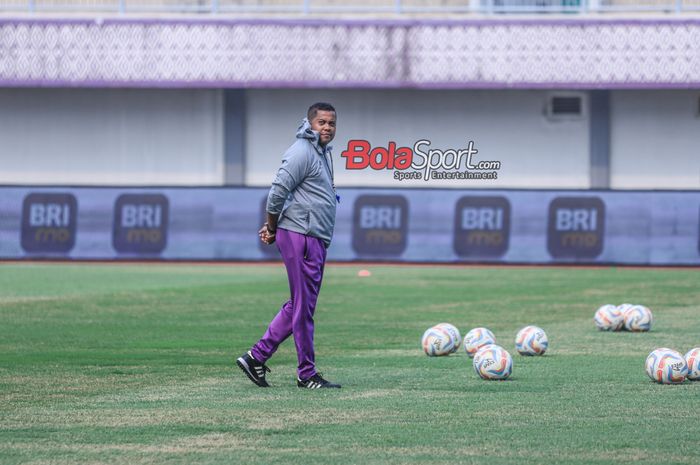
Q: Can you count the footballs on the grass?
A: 10